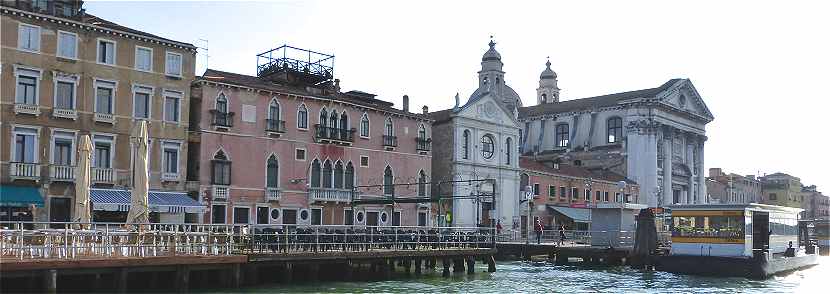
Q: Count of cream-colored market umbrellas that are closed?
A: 2